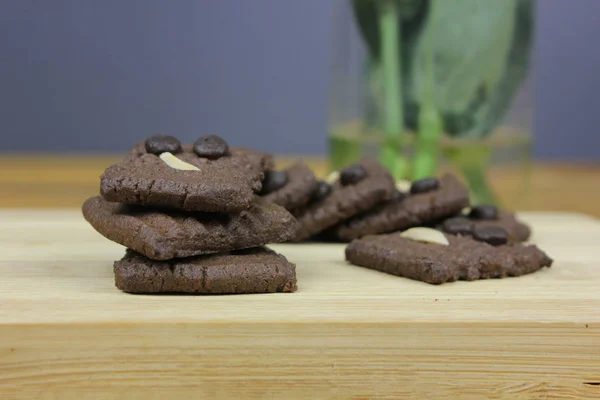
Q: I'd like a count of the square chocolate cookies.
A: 8